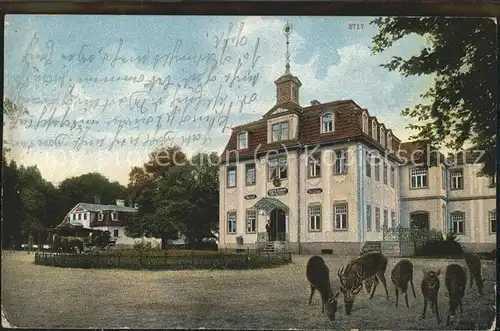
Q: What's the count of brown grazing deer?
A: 6